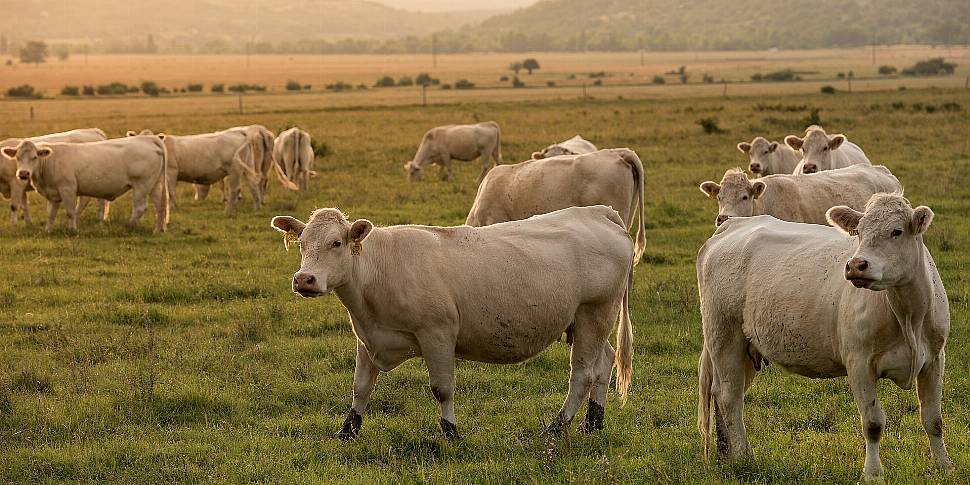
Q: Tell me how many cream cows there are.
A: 13